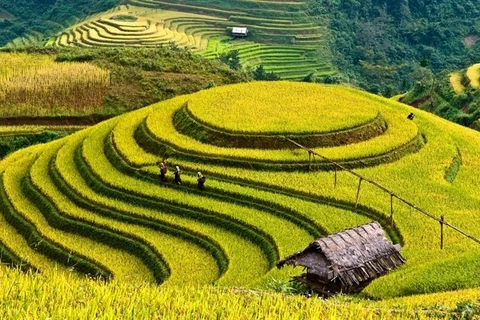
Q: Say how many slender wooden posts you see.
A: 5